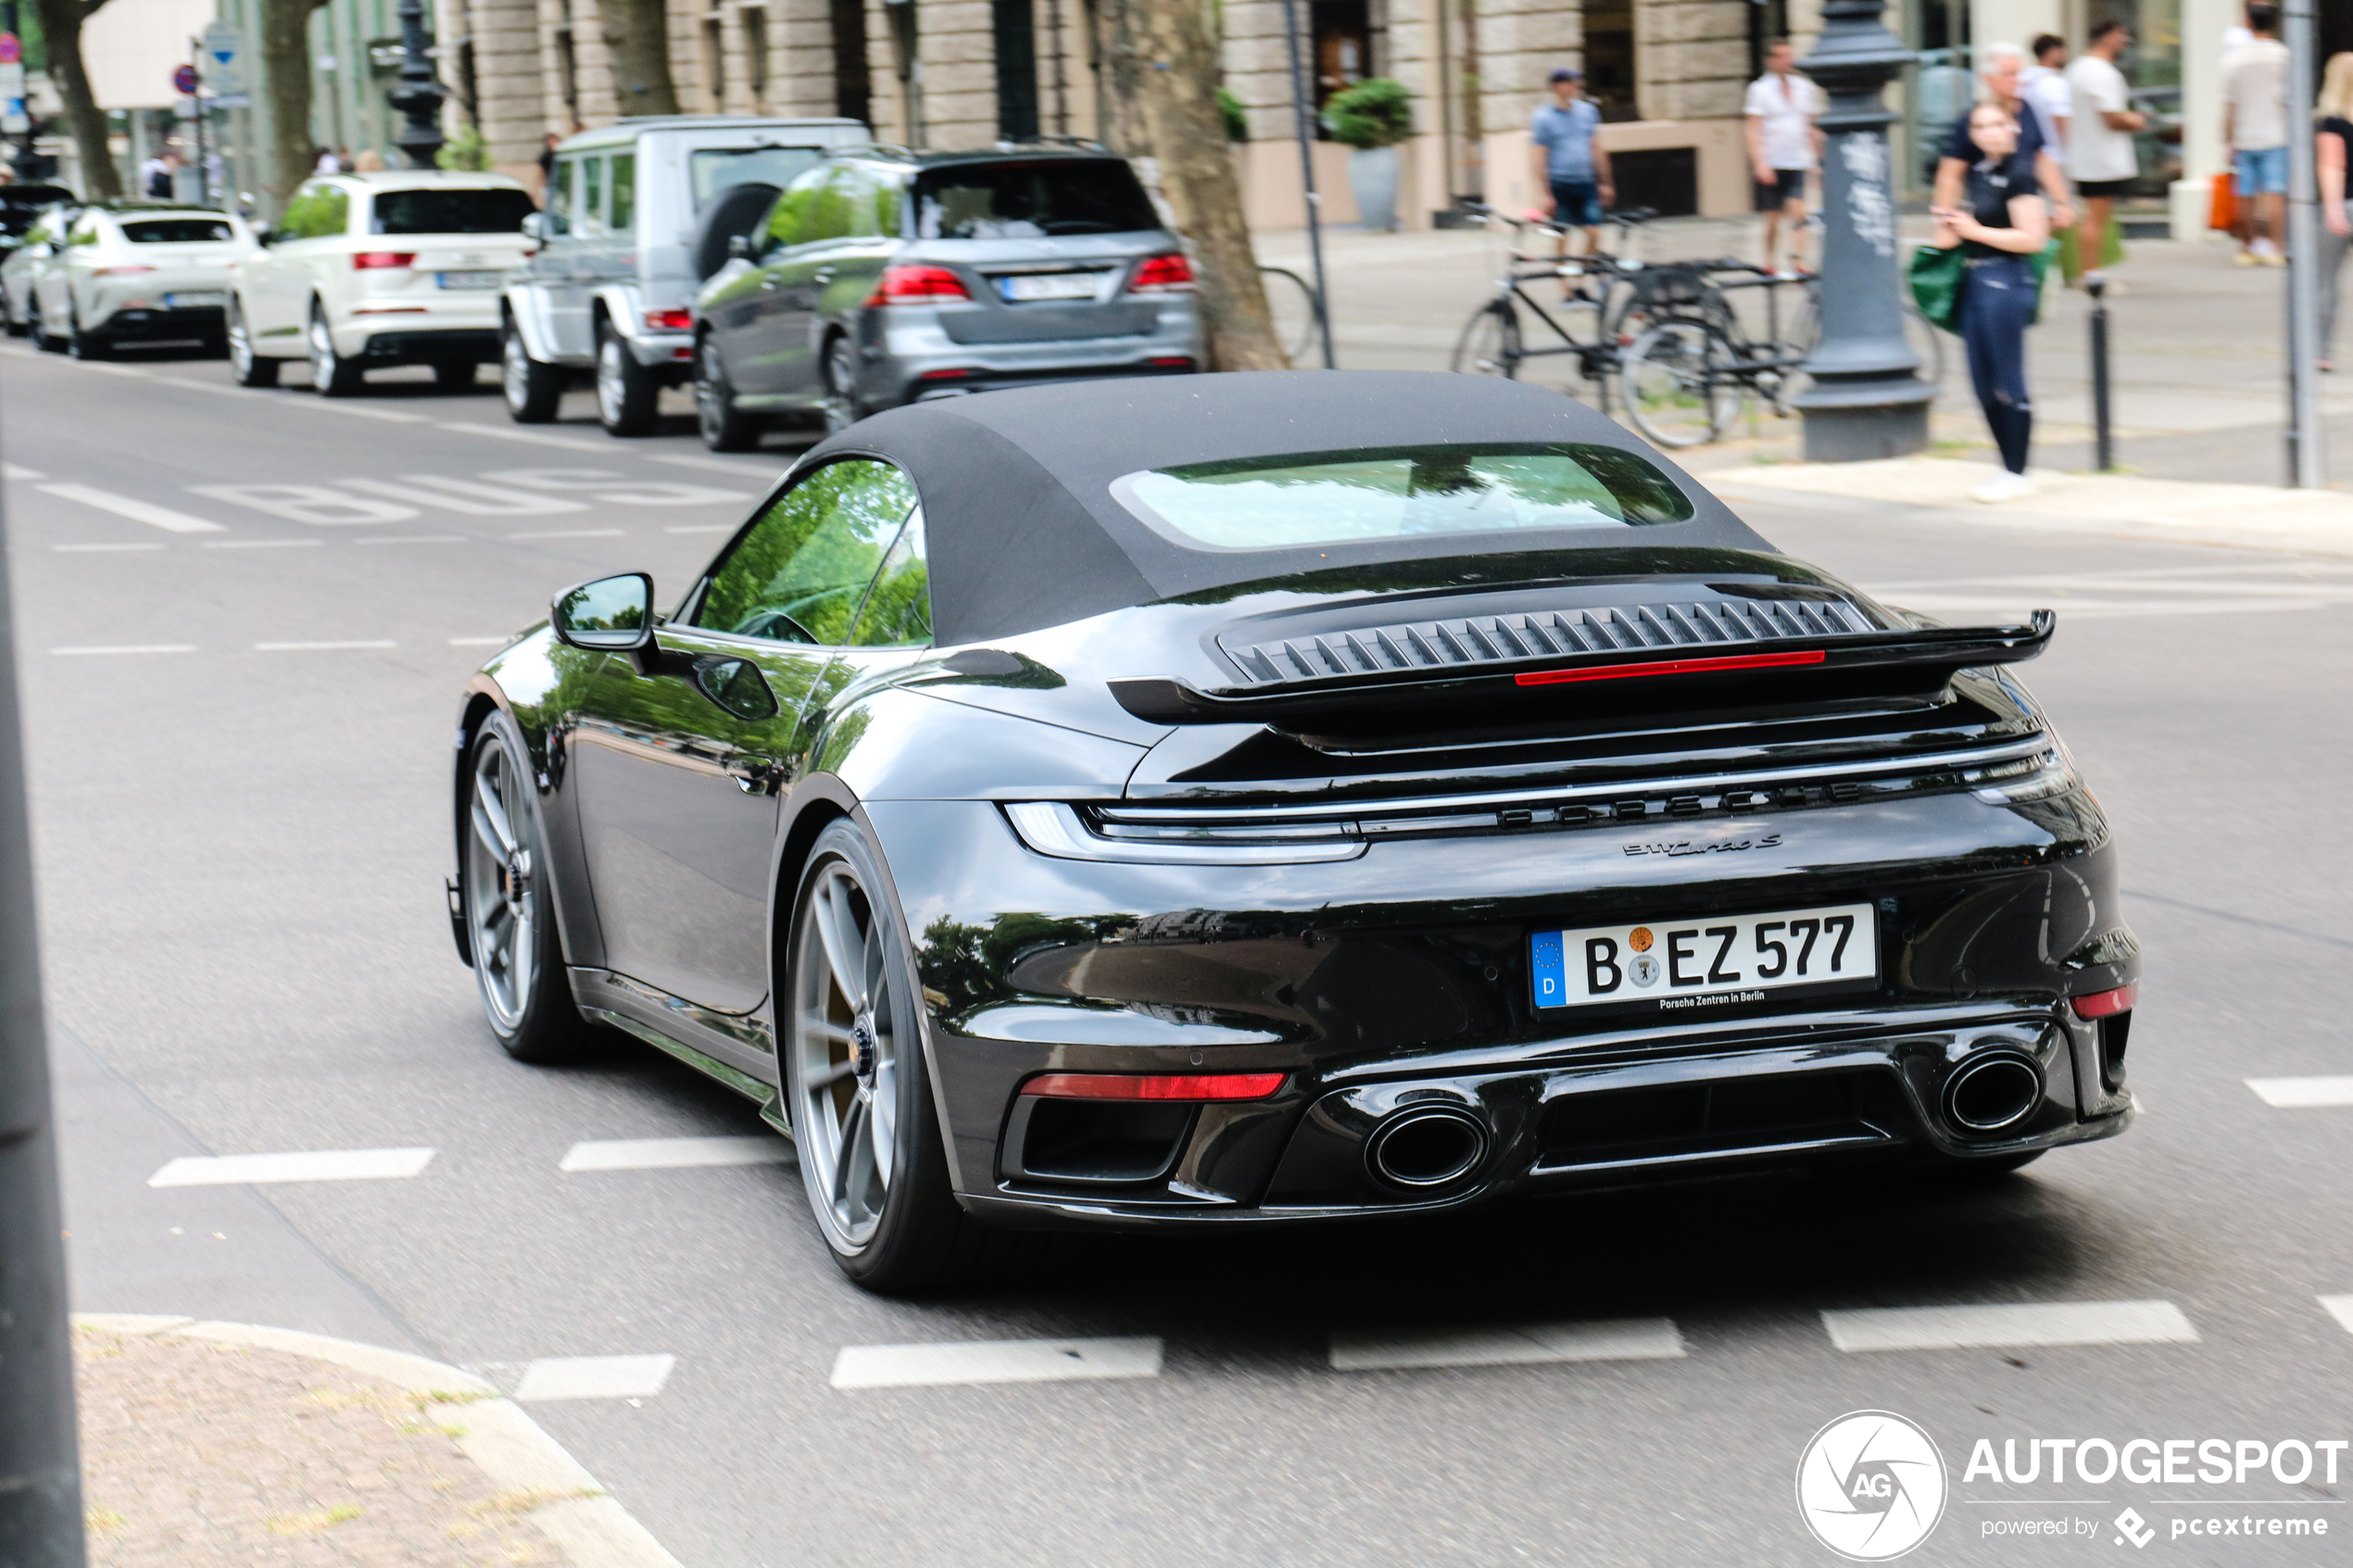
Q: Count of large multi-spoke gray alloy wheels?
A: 2